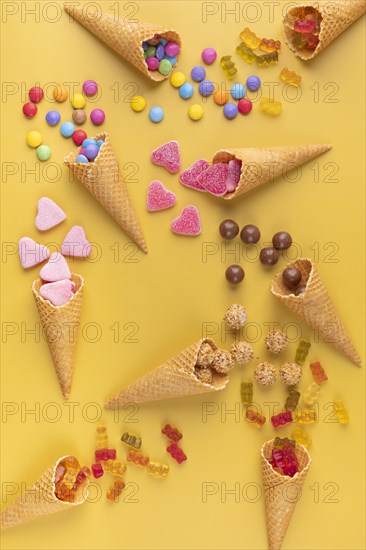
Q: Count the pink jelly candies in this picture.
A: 6